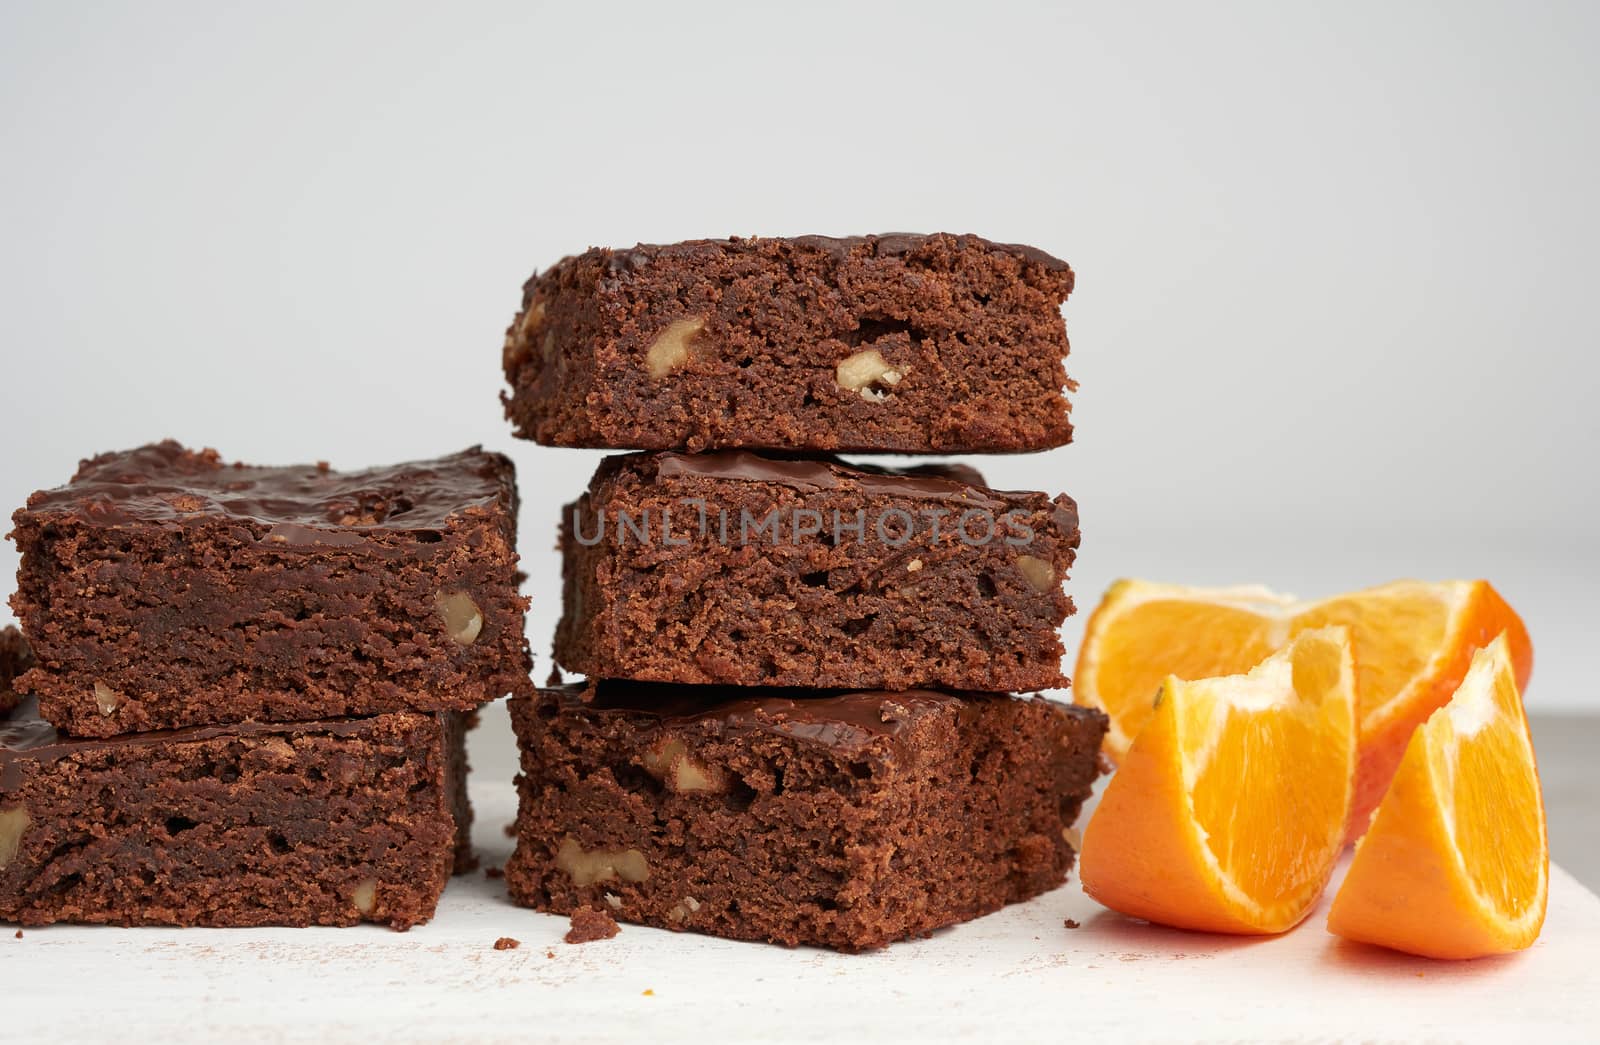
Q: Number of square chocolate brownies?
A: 5